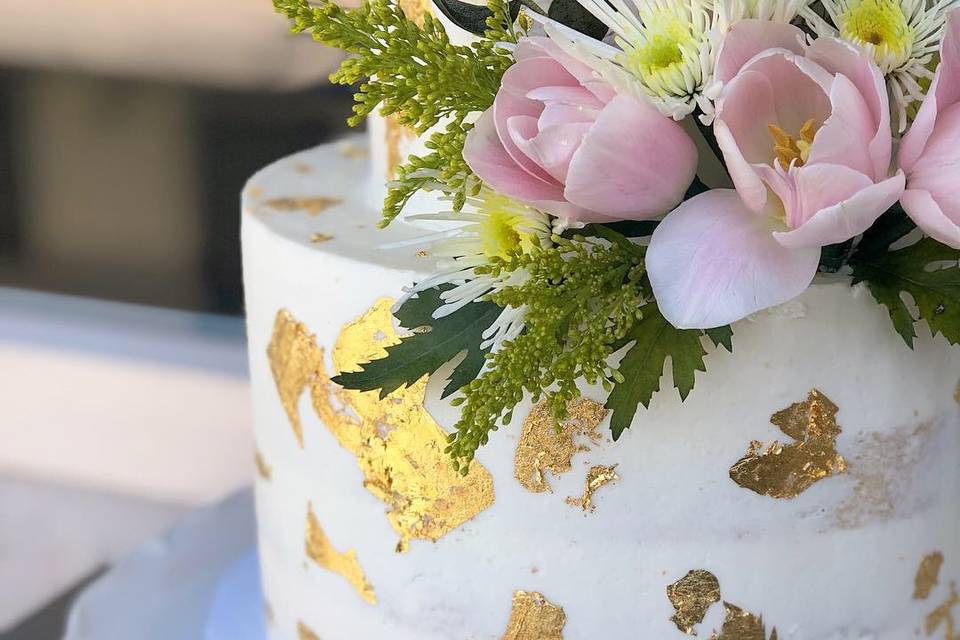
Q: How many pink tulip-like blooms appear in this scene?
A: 3